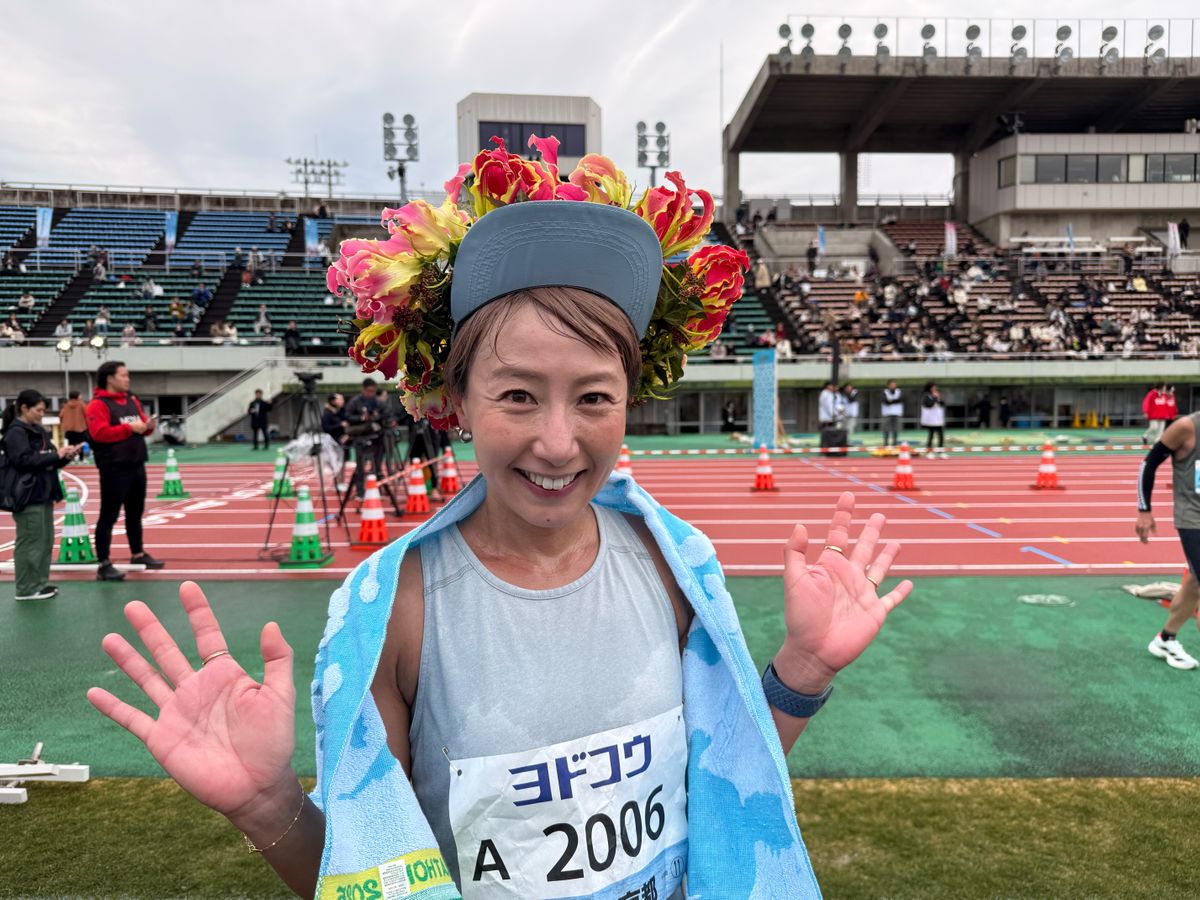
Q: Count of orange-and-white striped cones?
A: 7